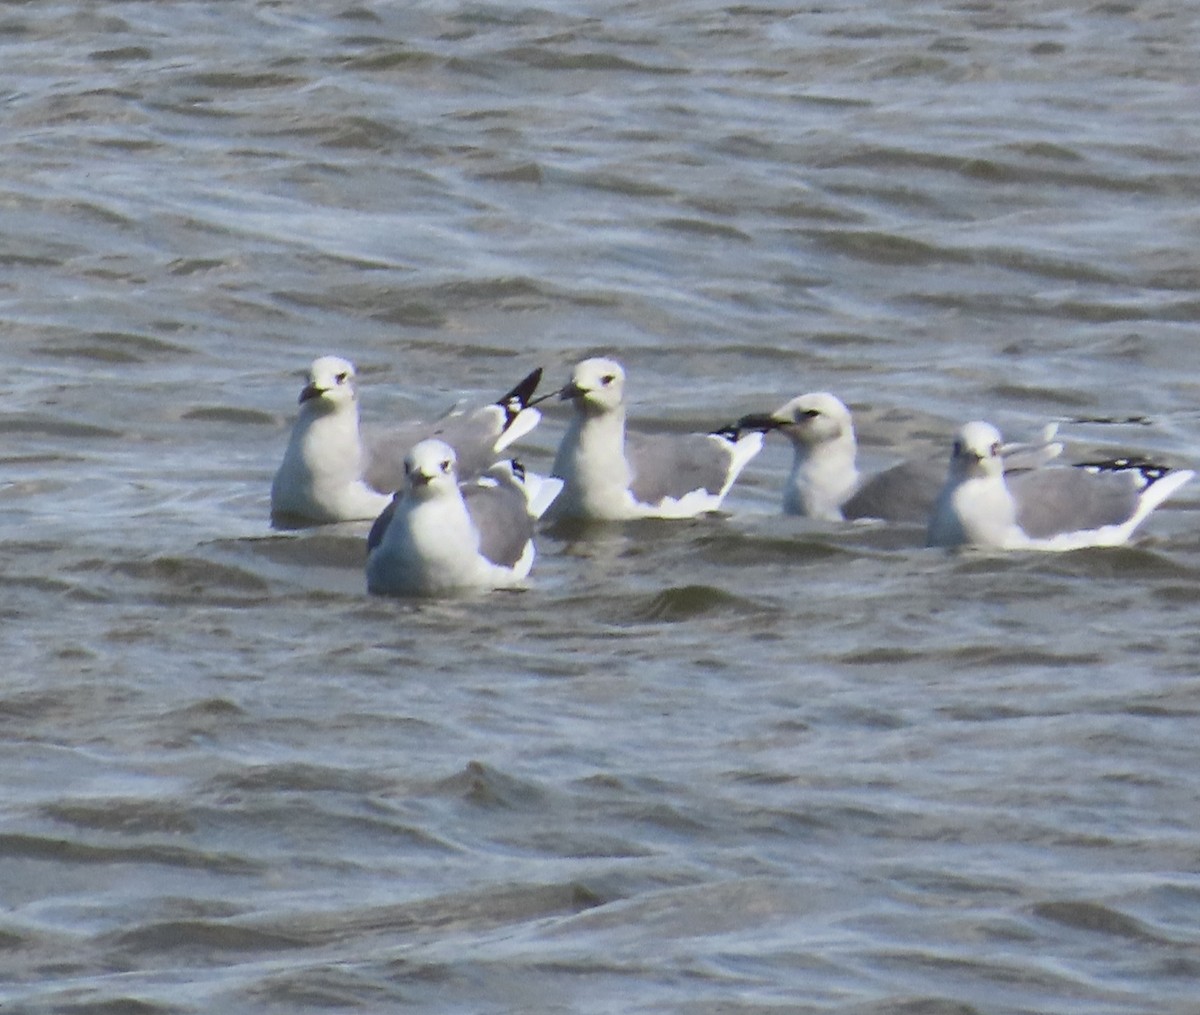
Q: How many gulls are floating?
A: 5